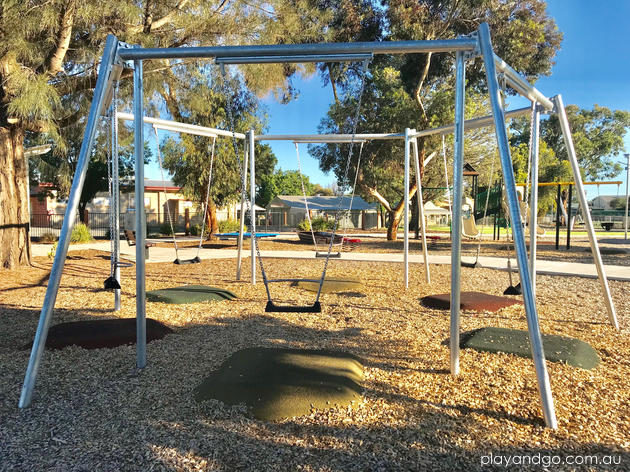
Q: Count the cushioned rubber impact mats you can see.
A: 6